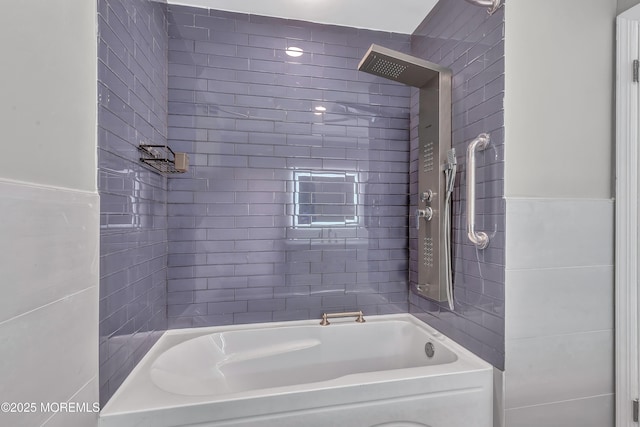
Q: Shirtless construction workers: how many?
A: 0